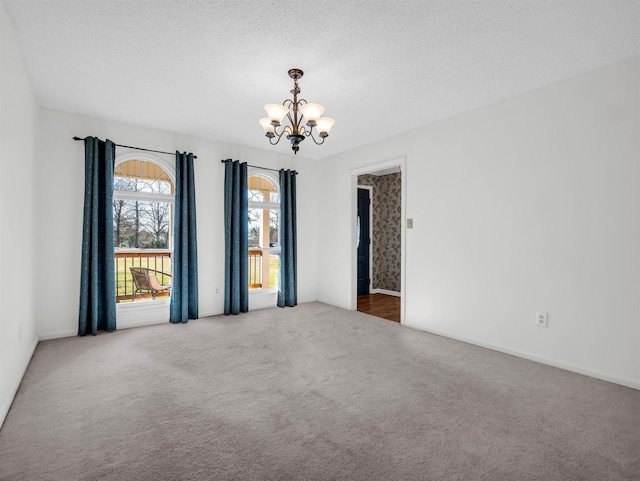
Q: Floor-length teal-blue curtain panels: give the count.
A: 4